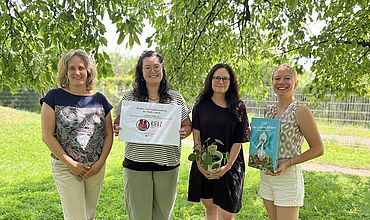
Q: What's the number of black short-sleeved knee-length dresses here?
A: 1